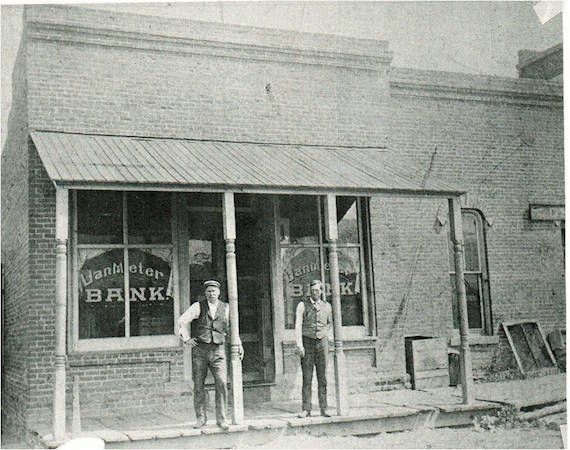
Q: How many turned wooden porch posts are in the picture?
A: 4